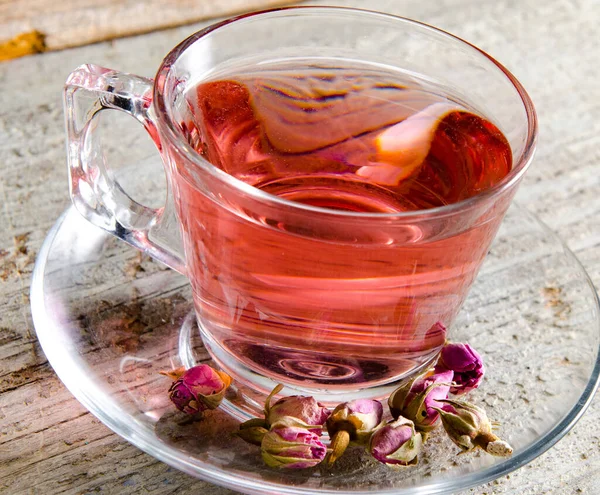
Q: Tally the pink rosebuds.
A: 8